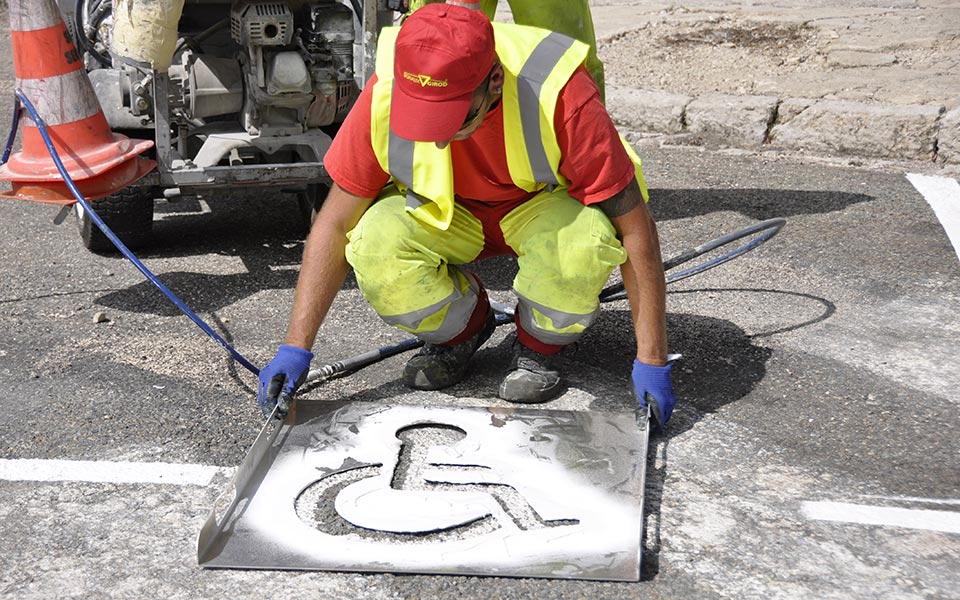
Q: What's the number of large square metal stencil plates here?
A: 1